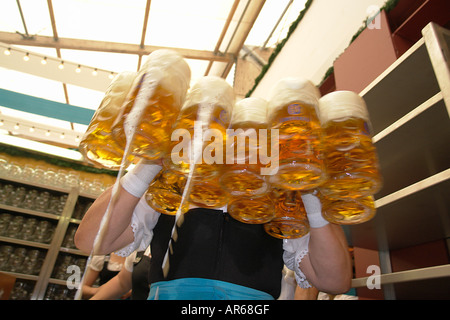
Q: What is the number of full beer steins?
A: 11